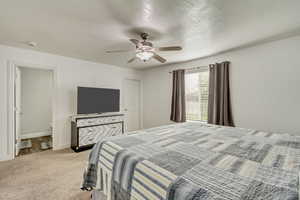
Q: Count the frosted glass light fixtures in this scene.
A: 1